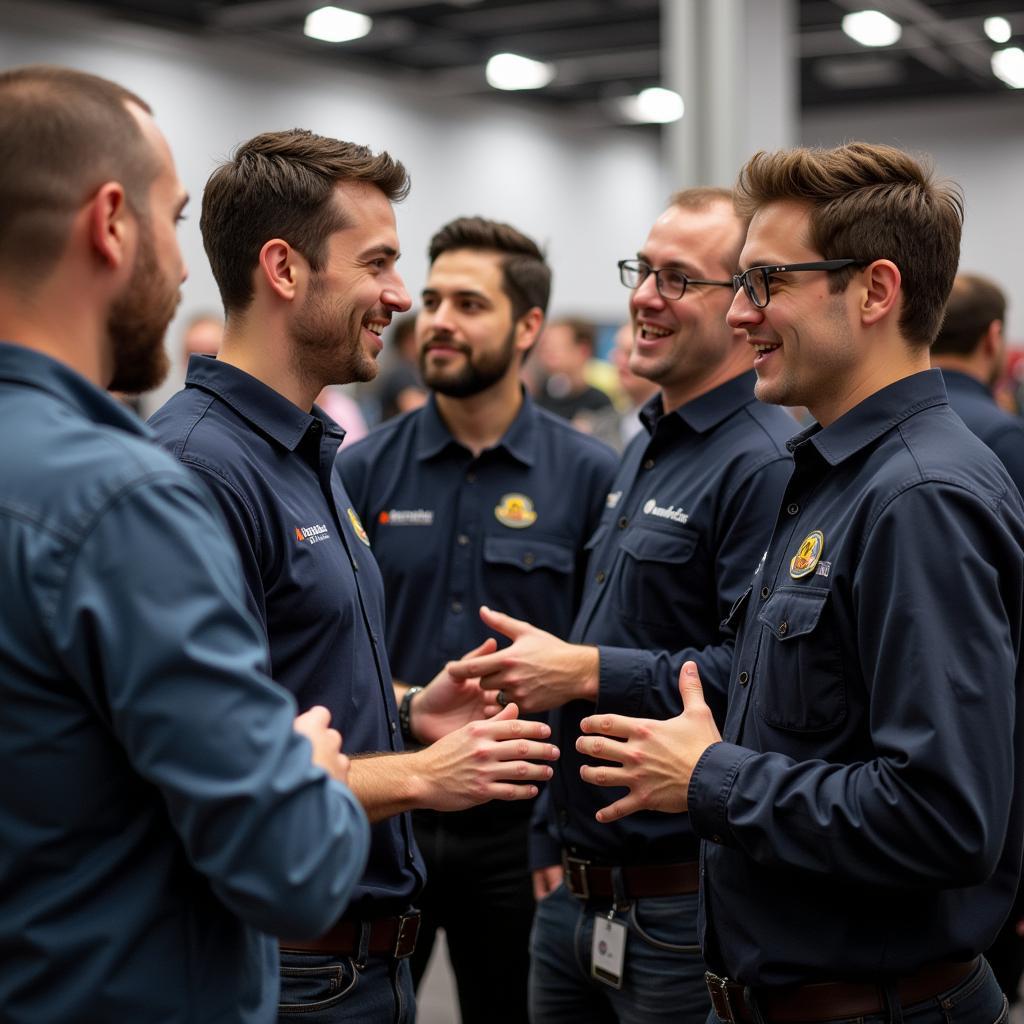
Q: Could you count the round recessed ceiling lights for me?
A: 6